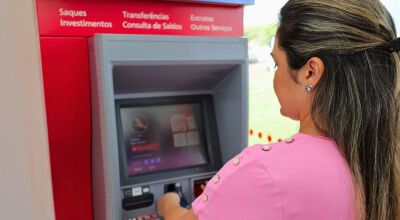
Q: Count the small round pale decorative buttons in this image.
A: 5